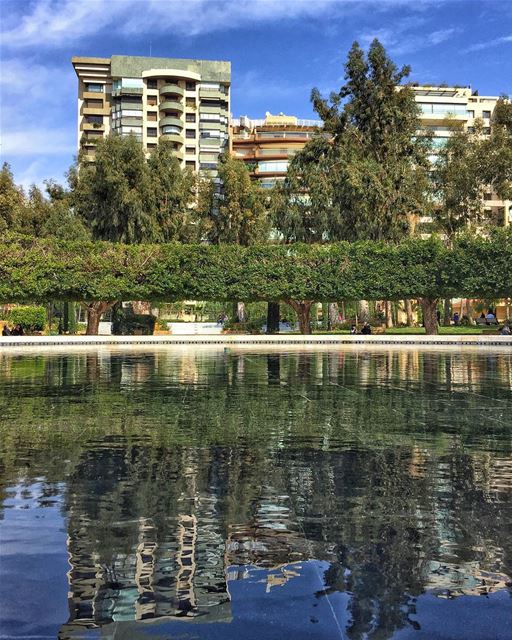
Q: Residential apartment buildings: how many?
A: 3